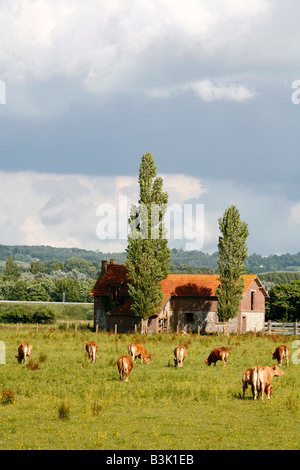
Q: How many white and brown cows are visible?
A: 9